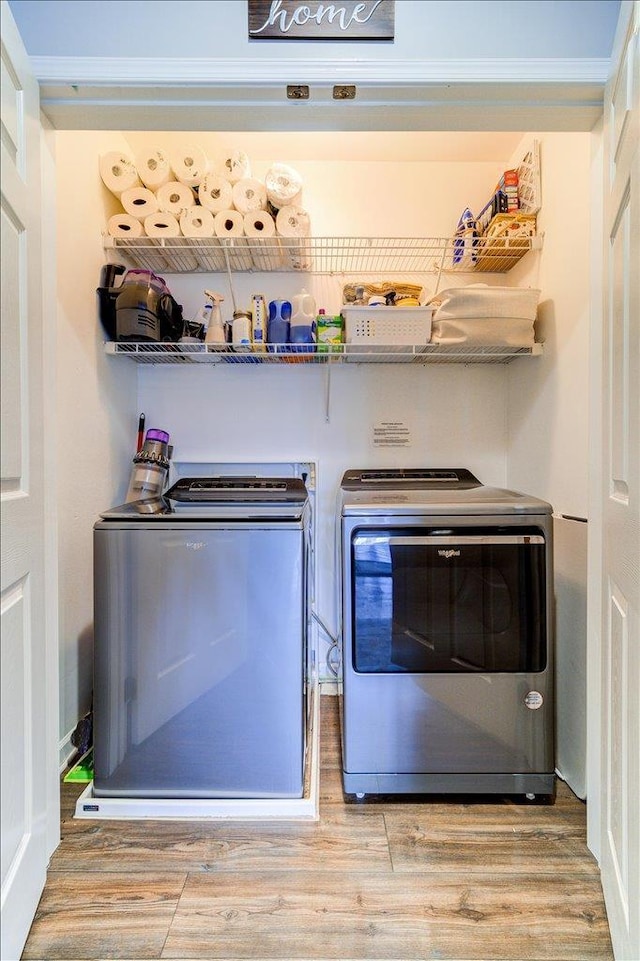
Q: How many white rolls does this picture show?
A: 15